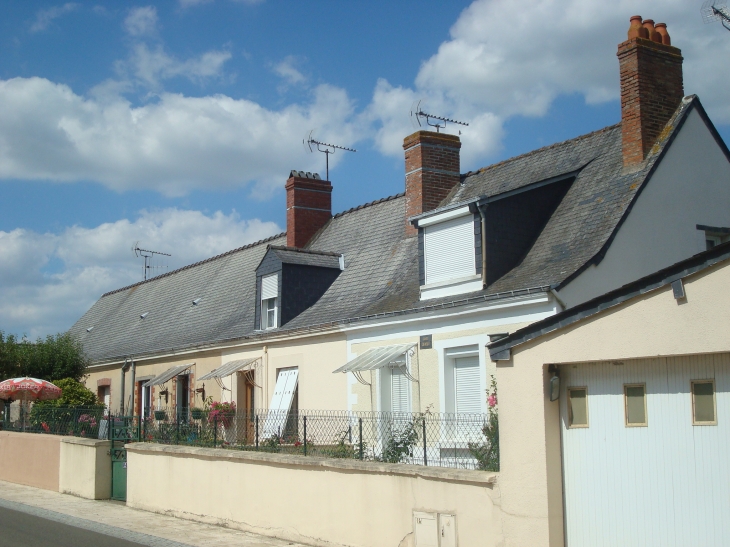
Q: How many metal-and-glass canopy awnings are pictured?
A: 3